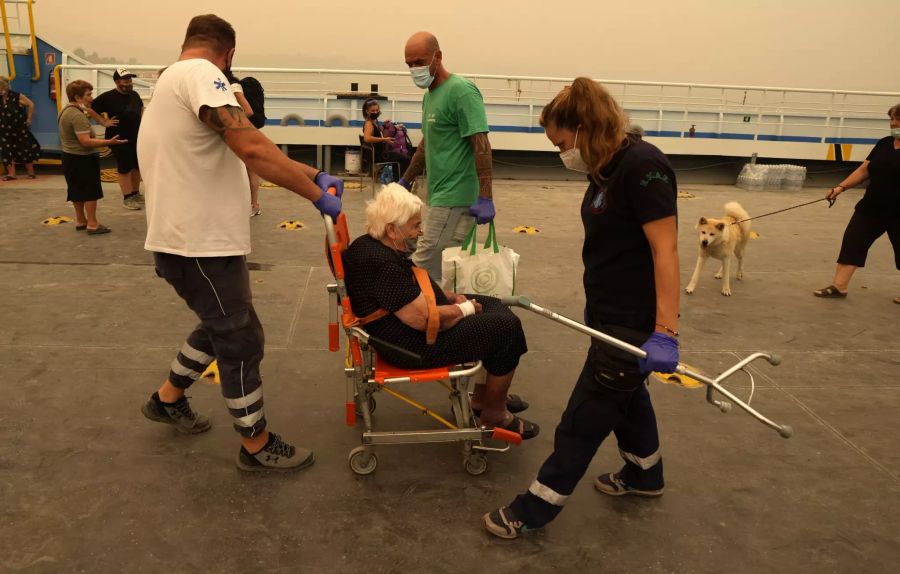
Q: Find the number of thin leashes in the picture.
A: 1